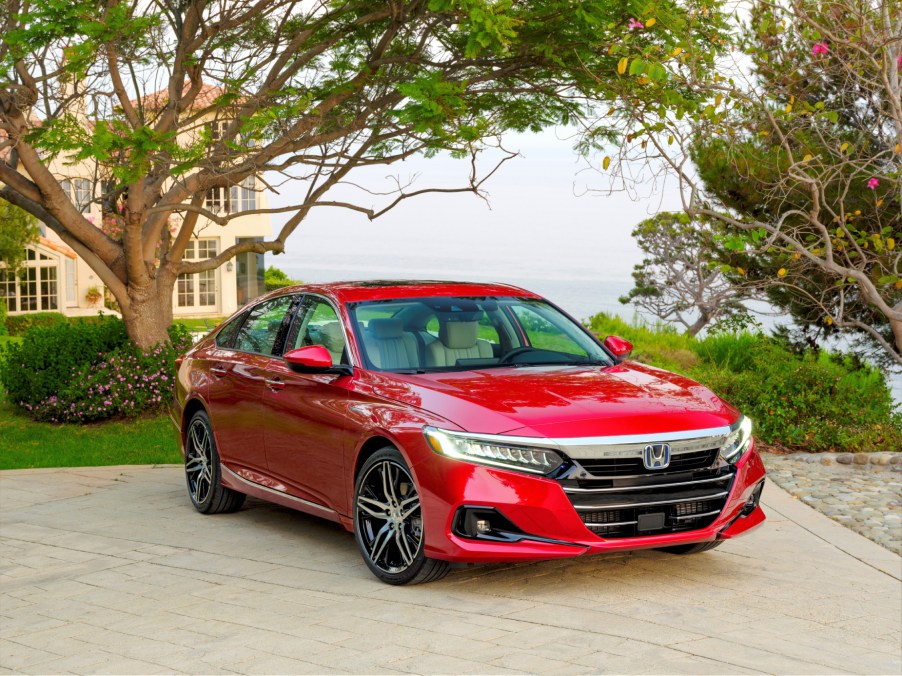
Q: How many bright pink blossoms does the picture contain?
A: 3